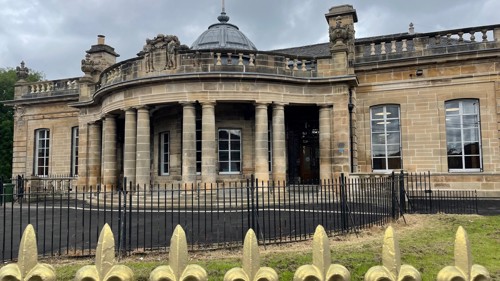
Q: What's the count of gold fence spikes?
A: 7